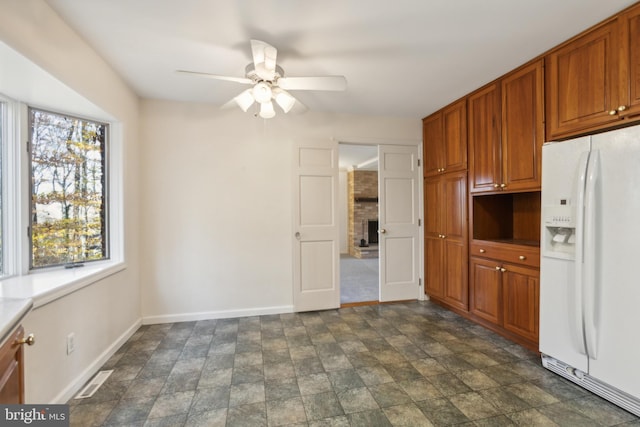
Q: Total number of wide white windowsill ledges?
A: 1